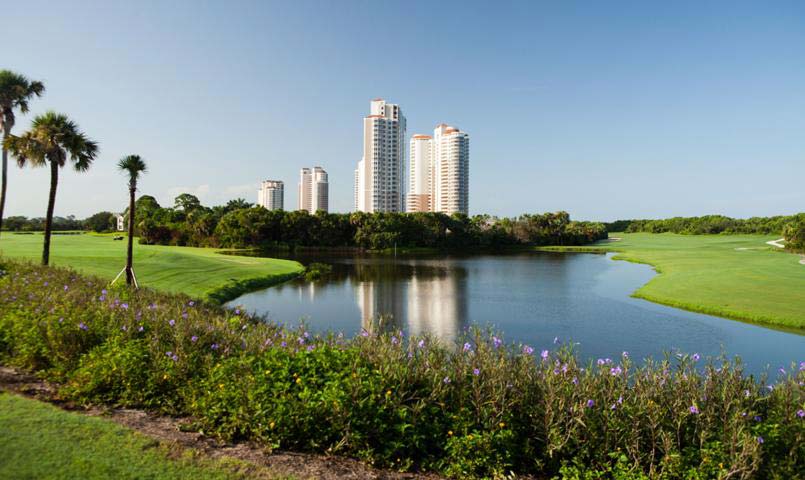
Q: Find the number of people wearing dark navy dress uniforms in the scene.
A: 0